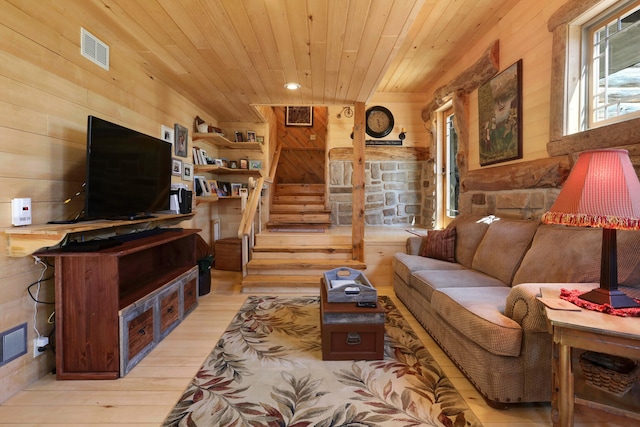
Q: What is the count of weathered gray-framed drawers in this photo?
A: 3